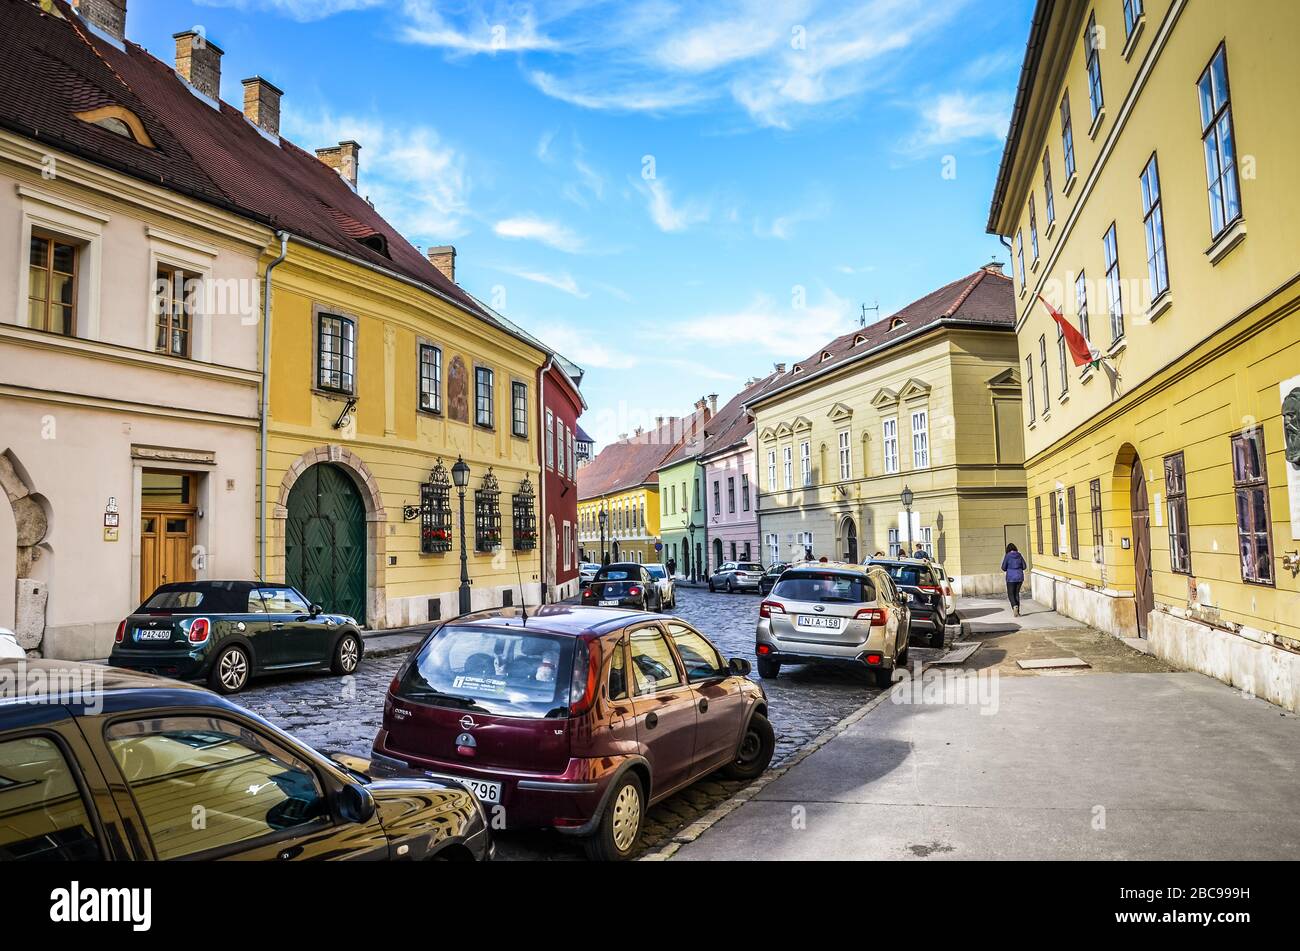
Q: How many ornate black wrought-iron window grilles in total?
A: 3